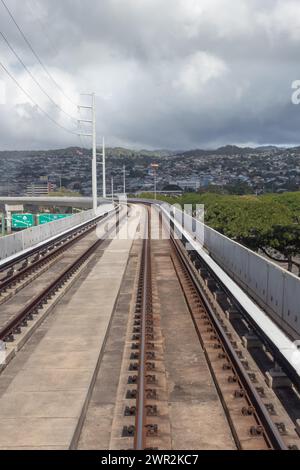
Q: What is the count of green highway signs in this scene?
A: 2